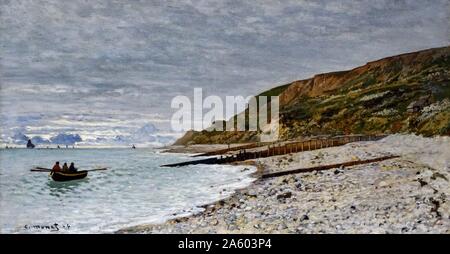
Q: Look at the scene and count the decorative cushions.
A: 0